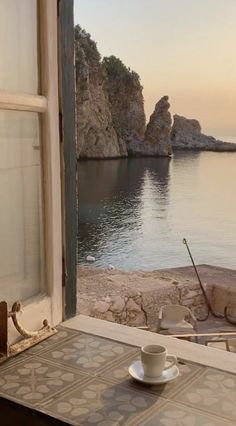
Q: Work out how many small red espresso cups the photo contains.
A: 0